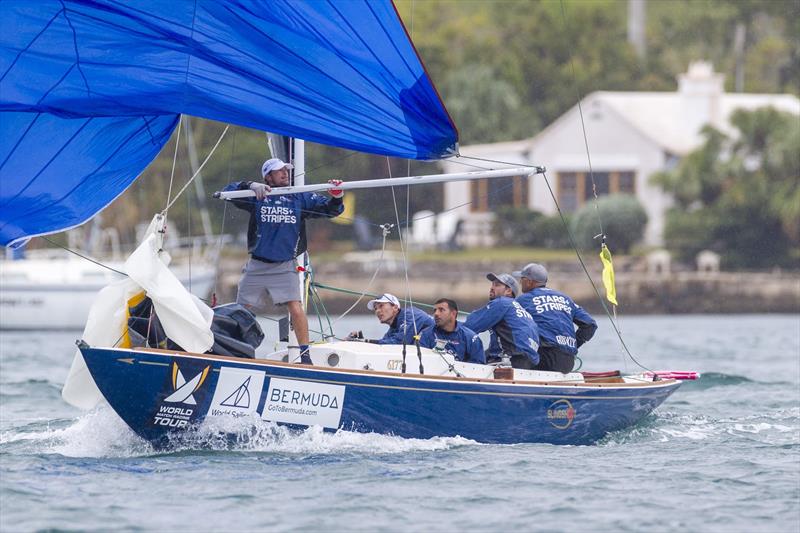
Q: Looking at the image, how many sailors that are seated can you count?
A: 4